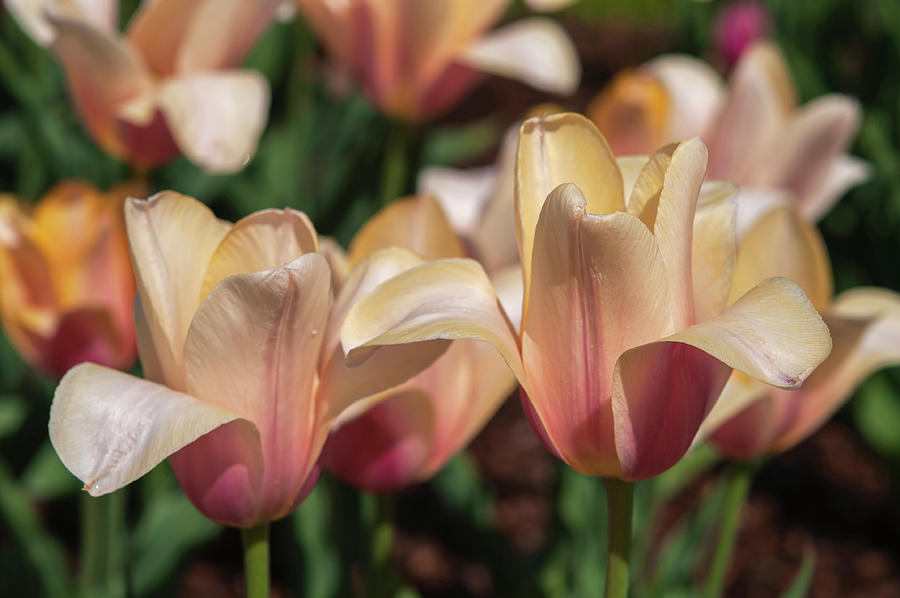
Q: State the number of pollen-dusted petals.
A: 0